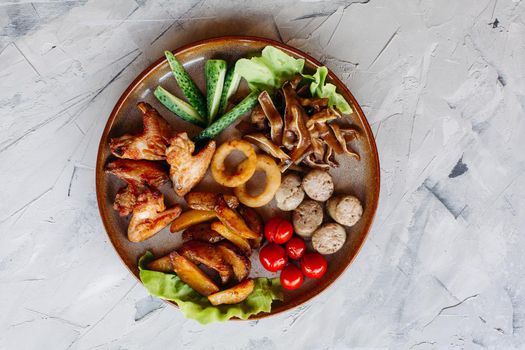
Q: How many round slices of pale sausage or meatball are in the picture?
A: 5